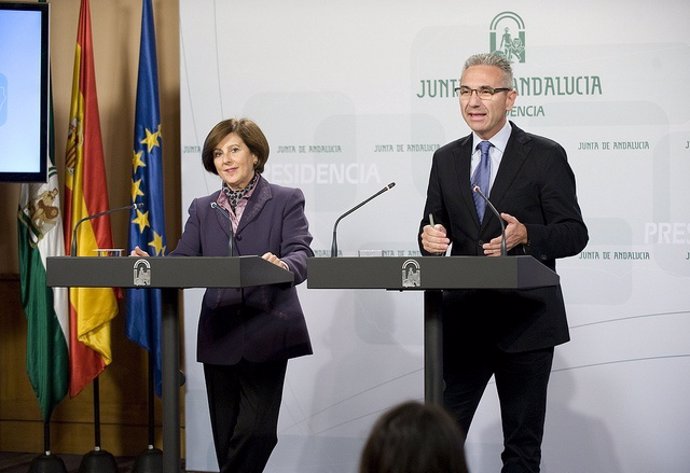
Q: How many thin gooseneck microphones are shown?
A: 4